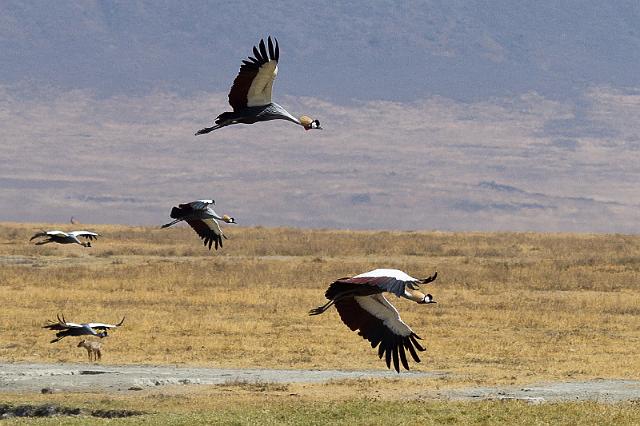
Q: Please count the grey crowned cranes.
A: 5